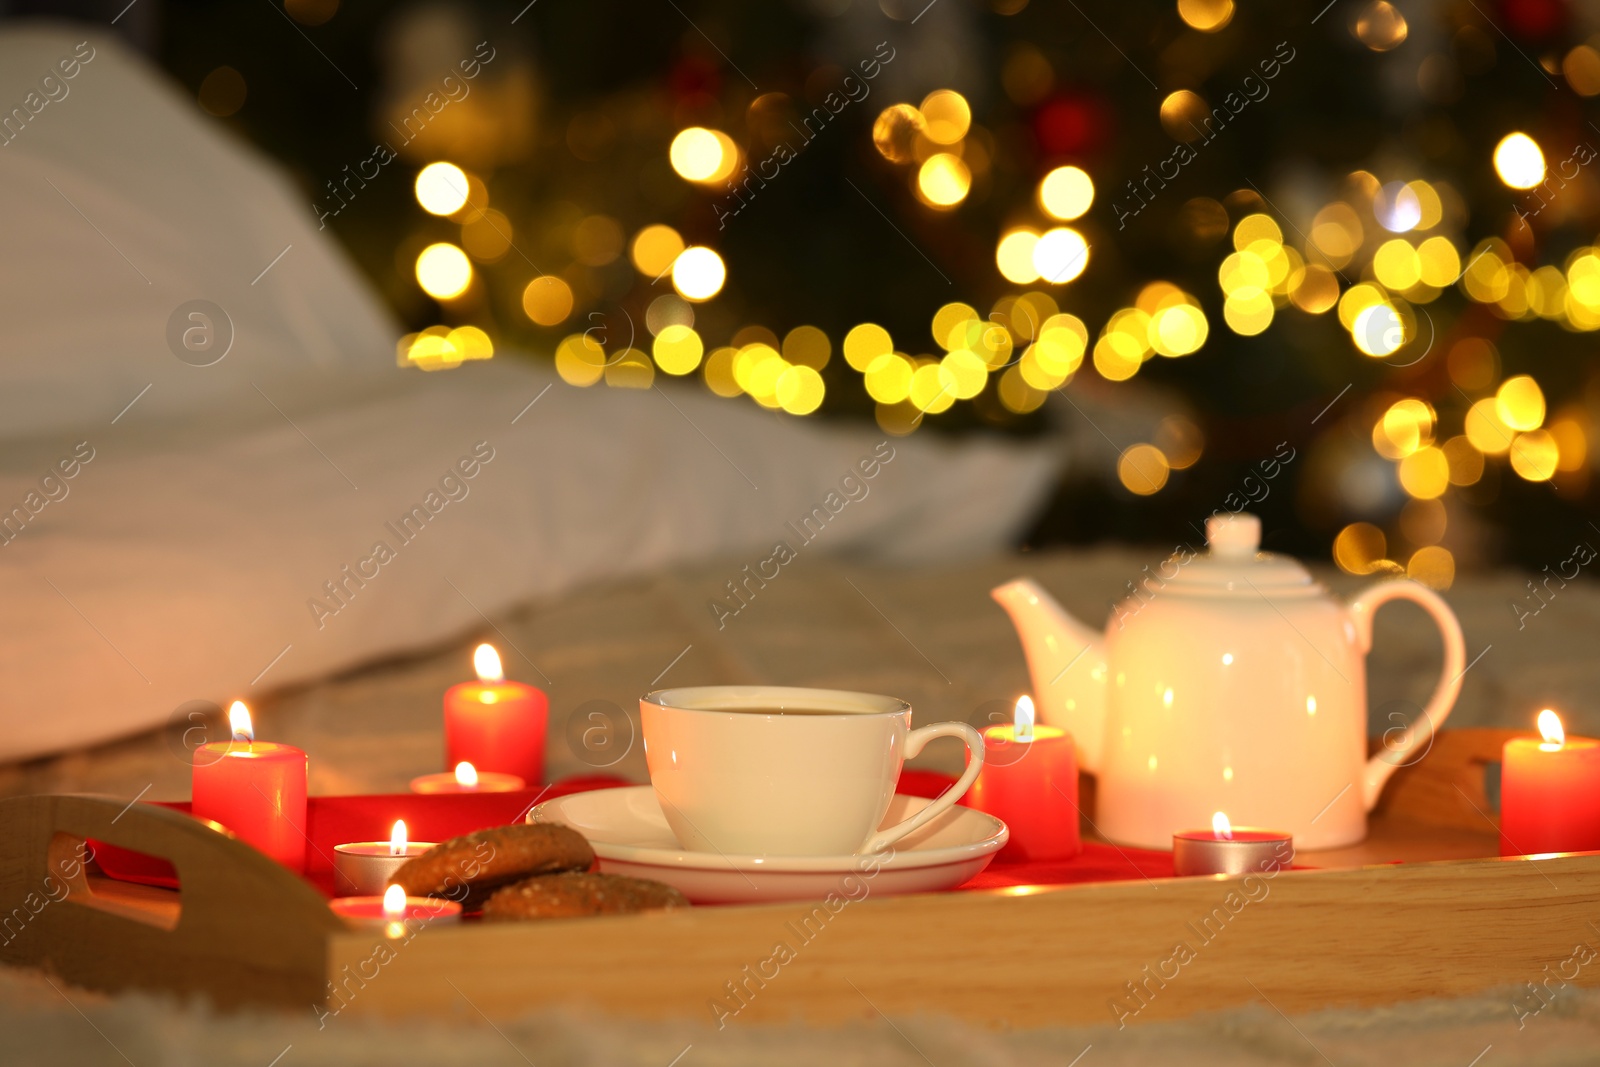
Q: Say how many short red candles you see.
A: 4